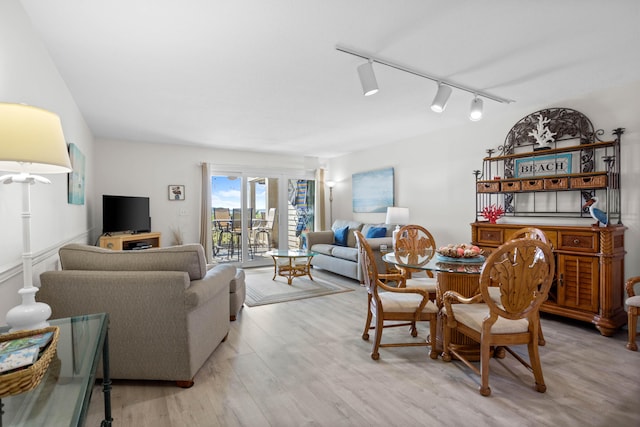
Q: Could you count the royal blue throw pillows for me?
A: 2